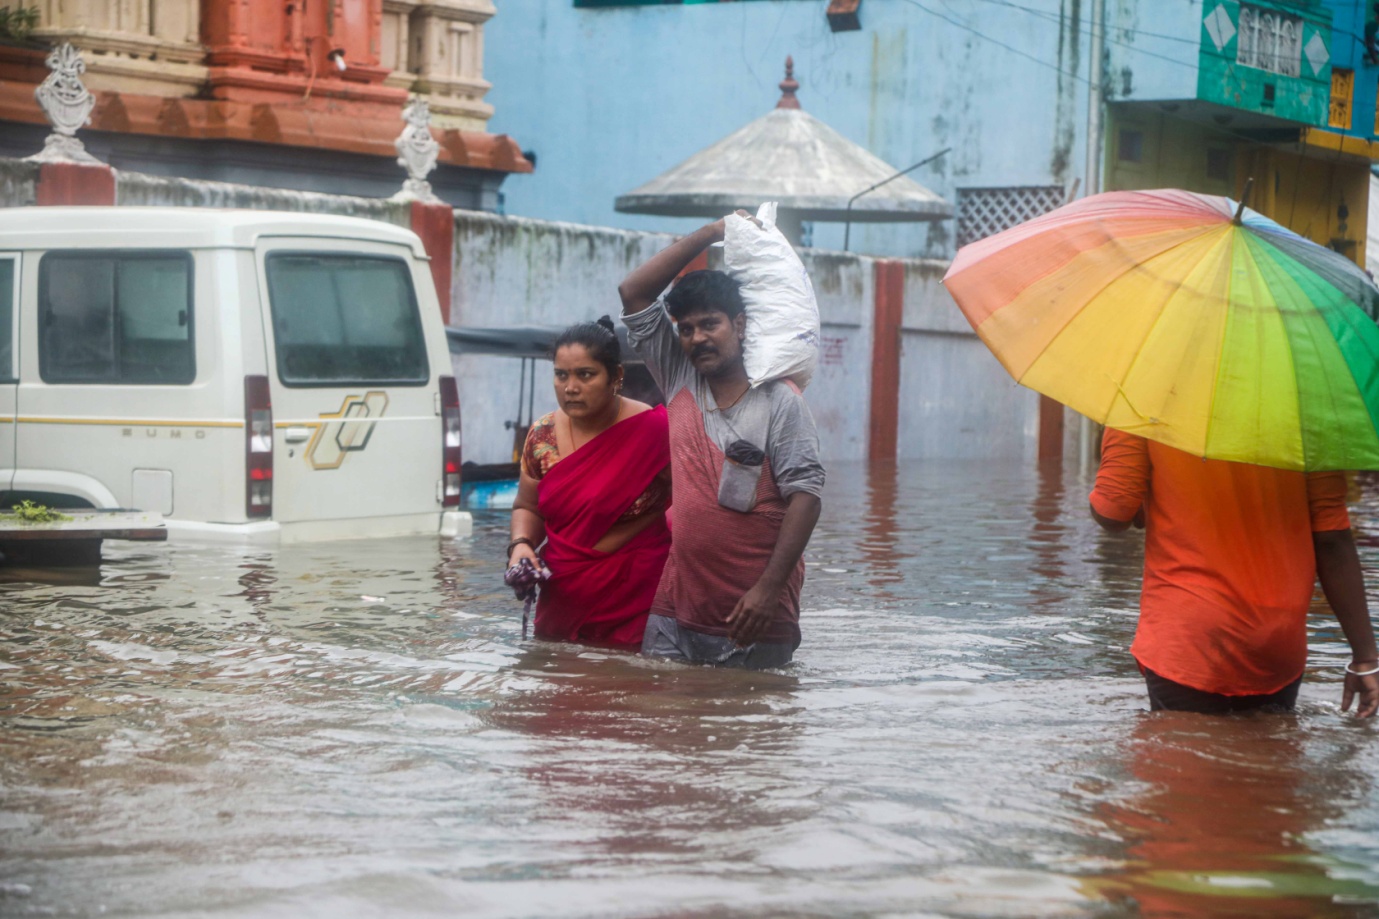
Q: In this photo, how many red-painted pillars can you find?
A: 5